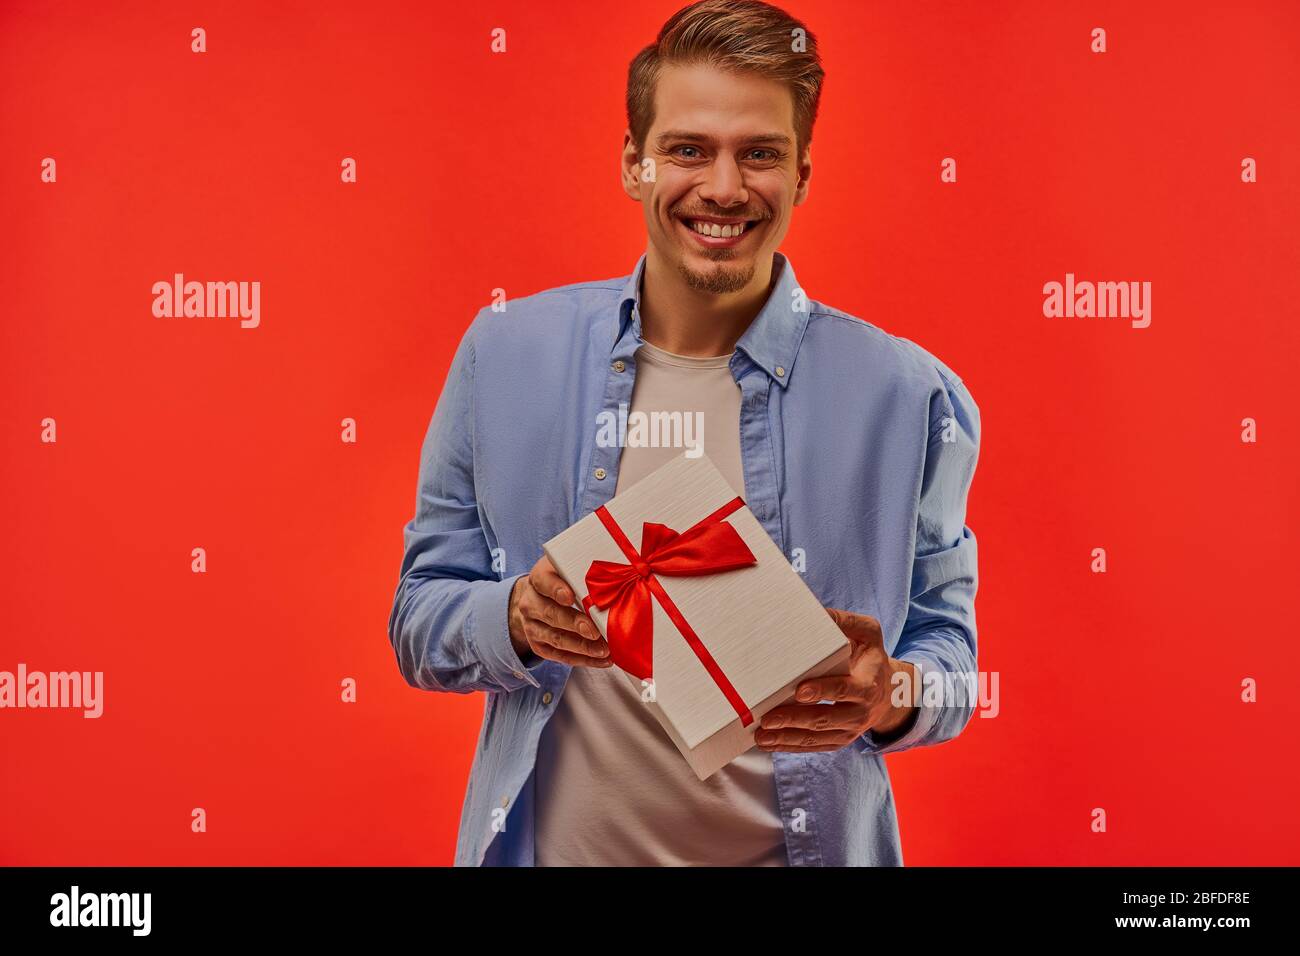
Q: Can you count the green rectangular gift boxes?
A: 0